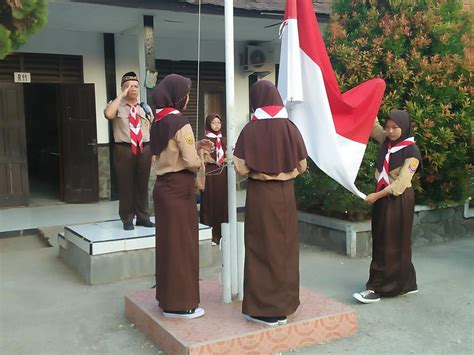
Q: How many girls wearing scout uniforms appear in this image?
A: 4